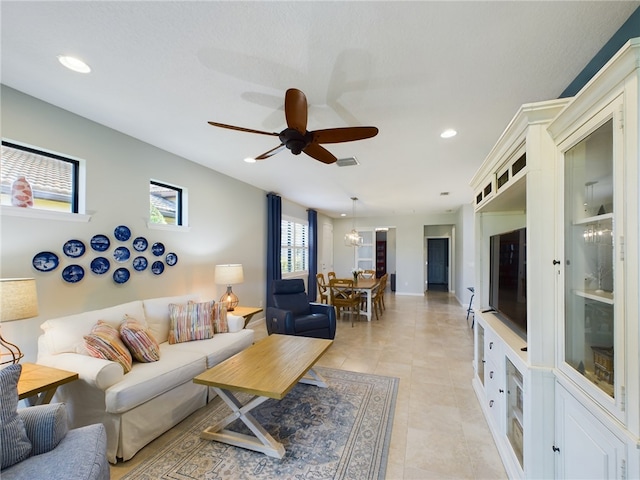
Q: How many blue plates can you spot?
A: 13